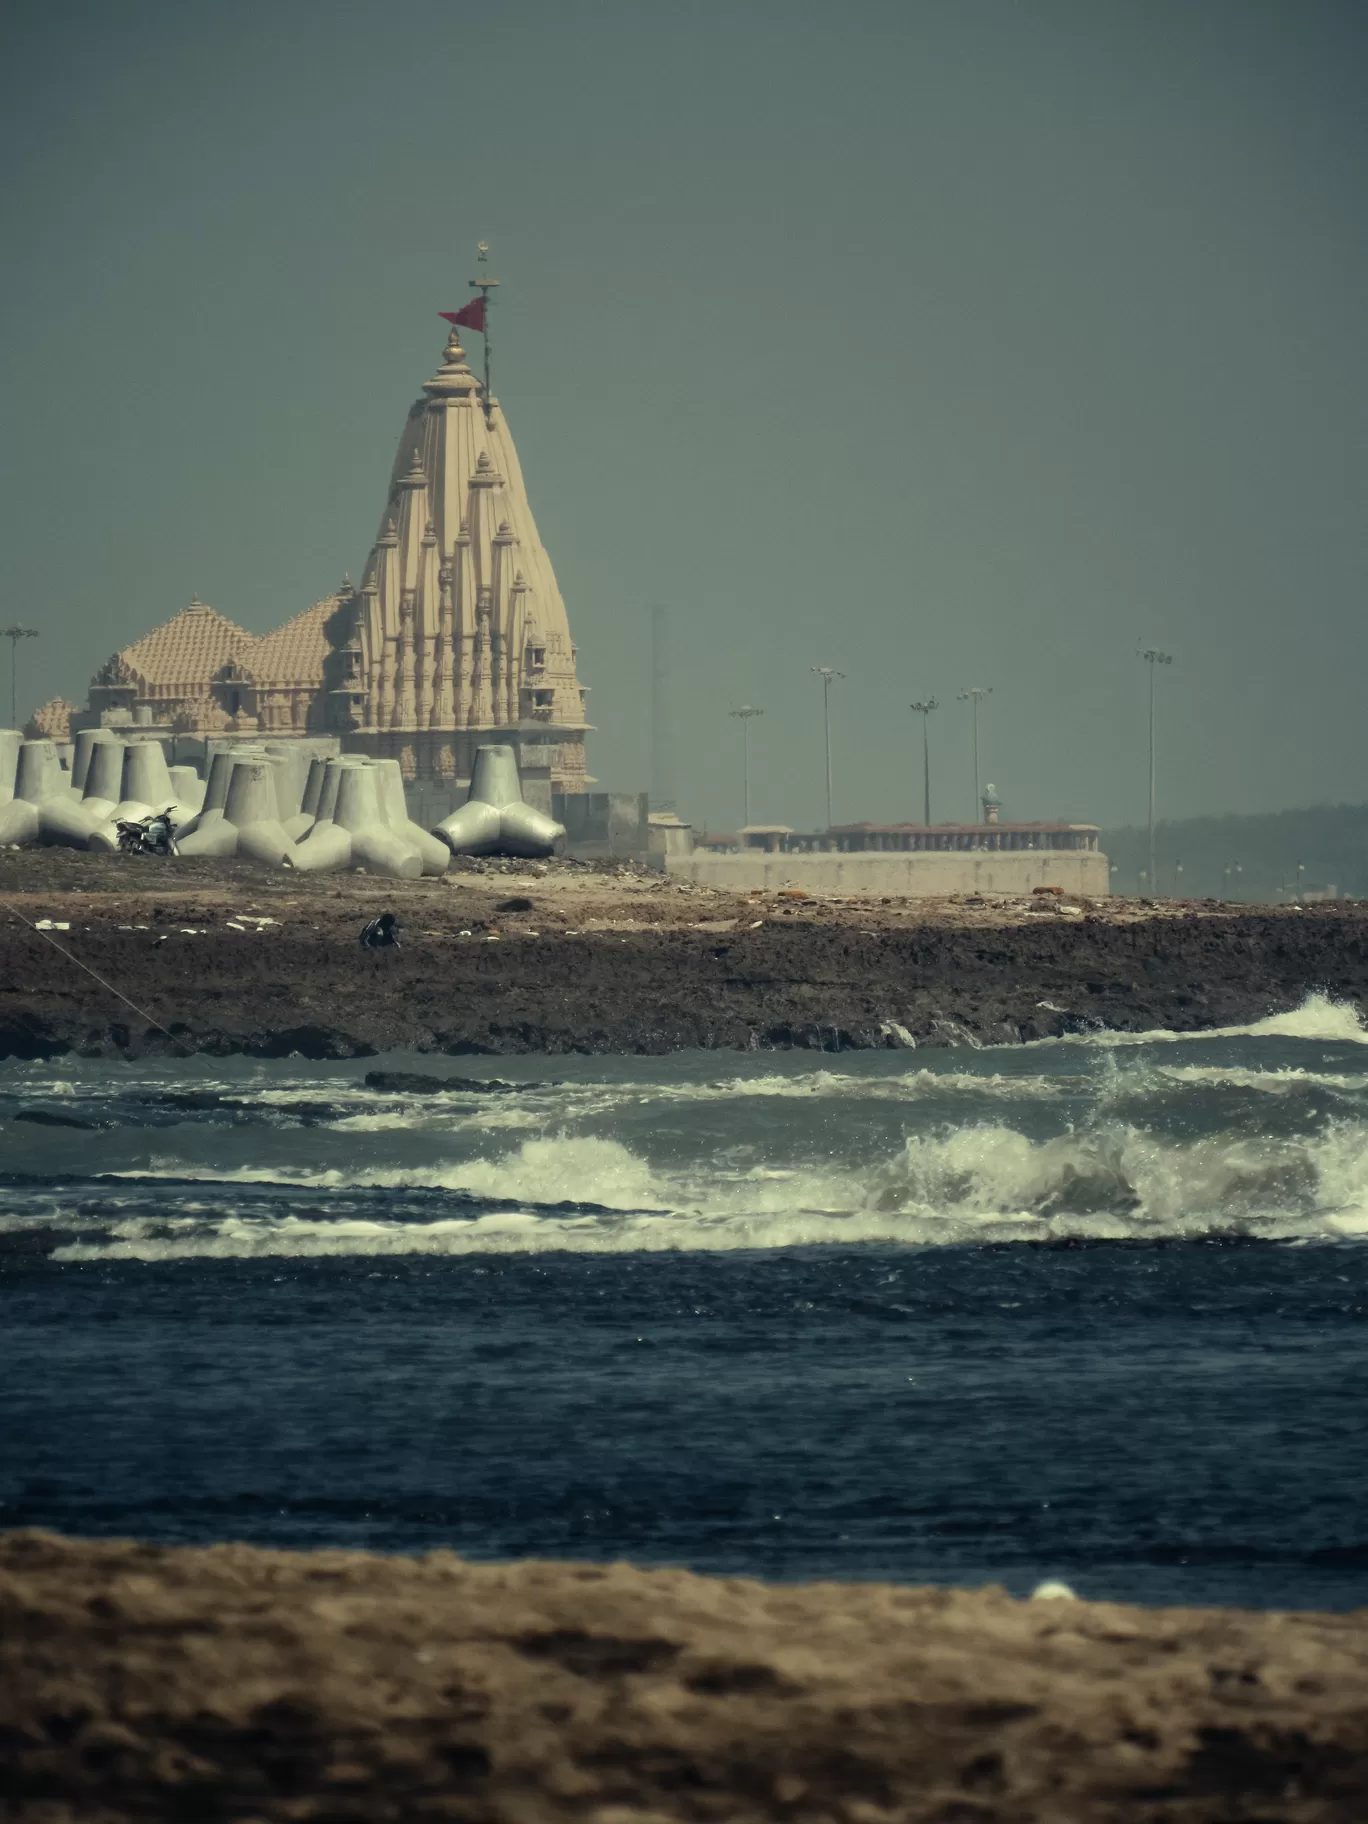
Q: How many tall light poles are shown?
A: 6